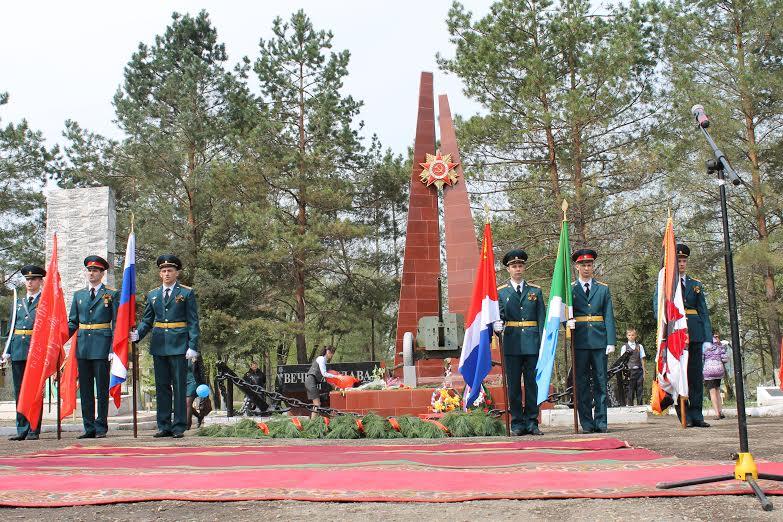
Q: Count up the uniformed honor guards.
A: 6